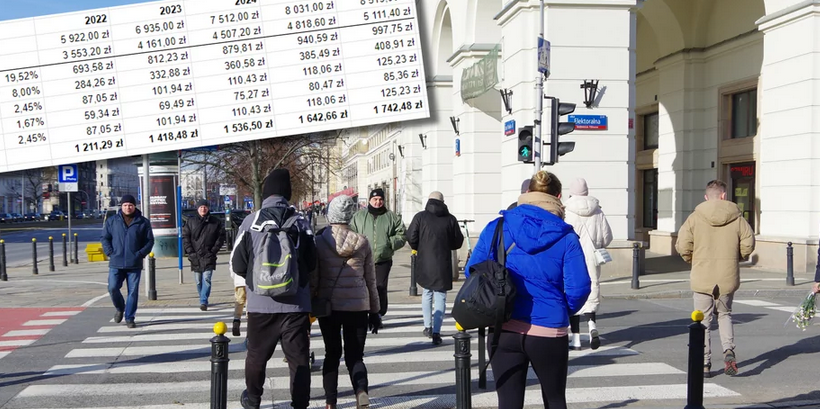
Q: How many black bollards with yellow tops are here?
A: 10